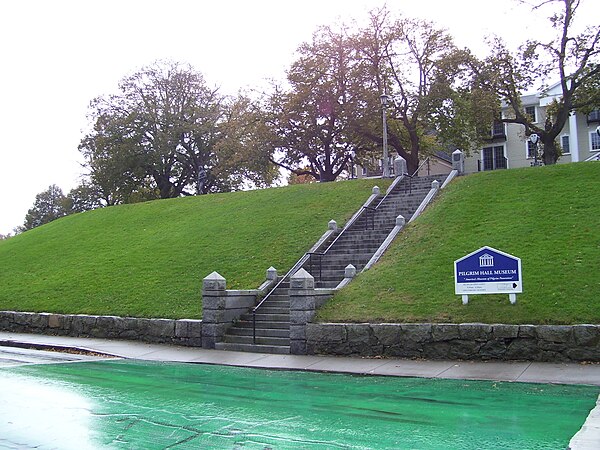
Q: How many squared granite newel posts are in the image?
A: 10